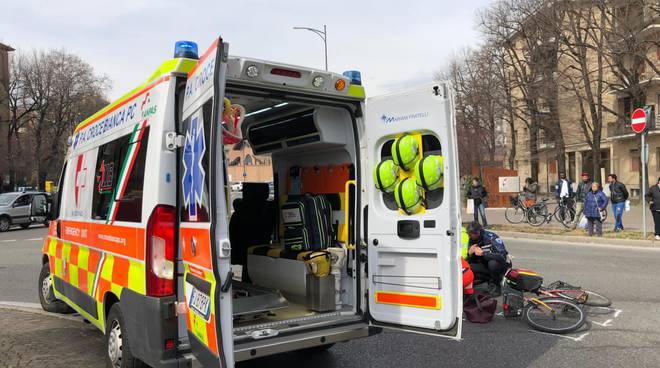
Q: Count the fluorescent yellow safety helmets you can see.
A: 4